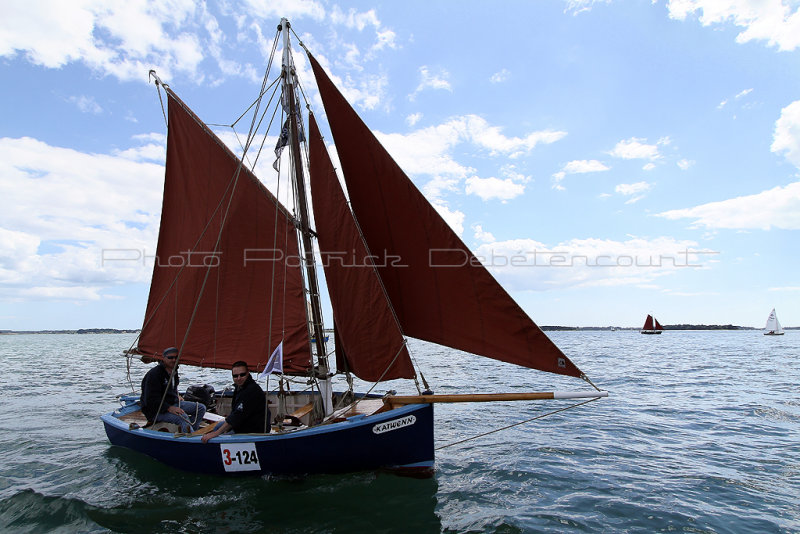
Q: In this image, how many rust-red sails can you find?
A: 5